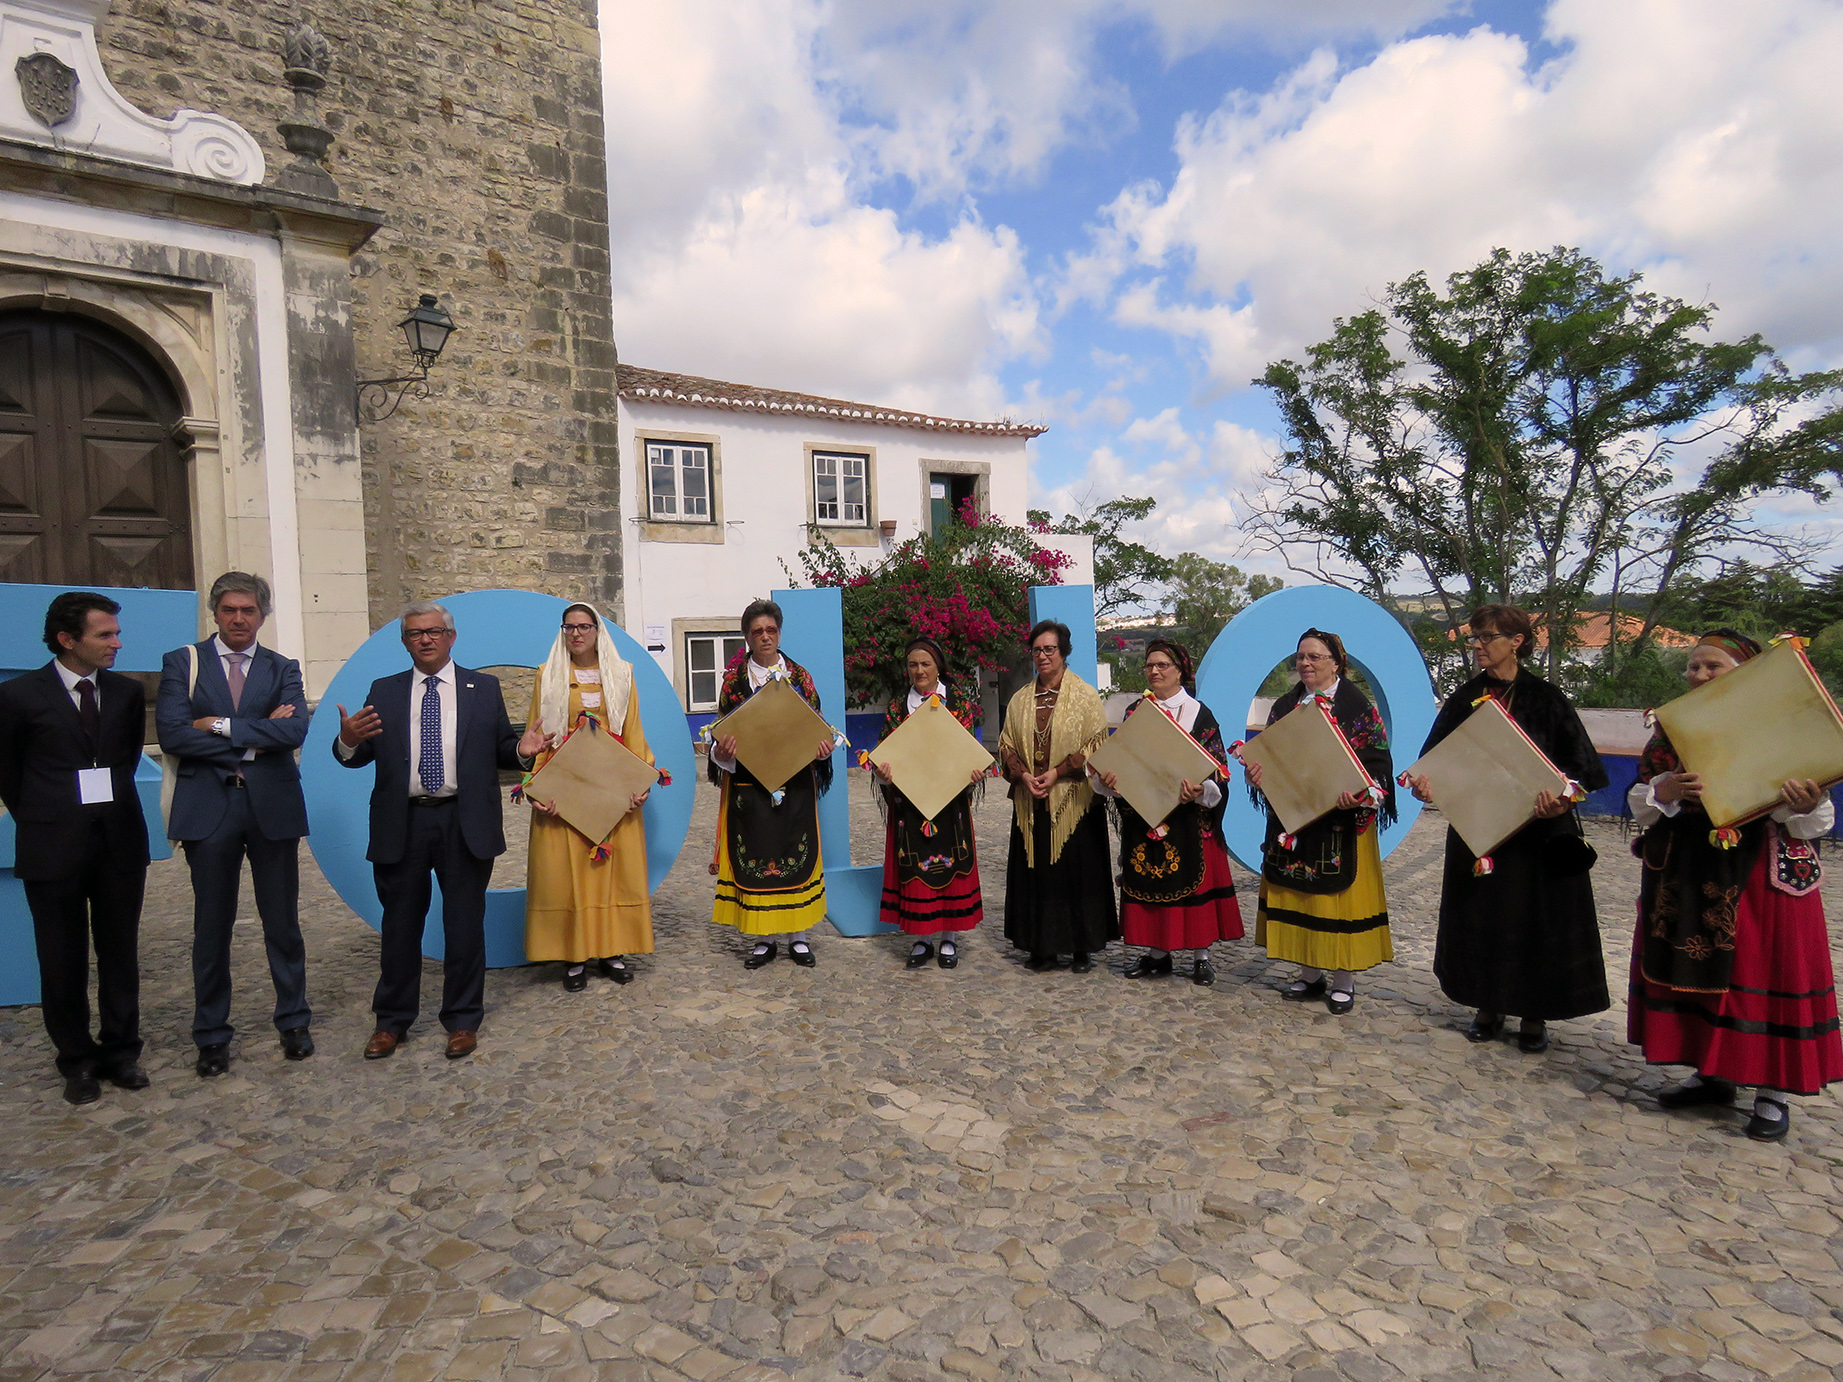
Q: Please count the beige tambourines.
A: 7